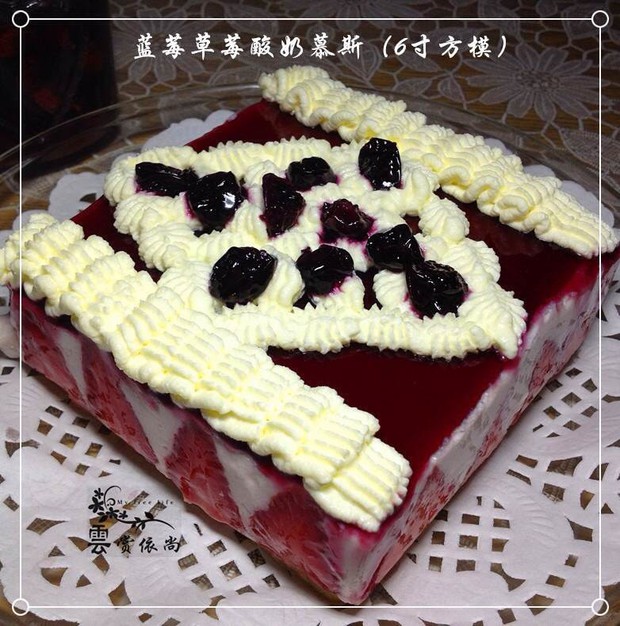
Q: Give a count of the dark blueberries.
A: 10